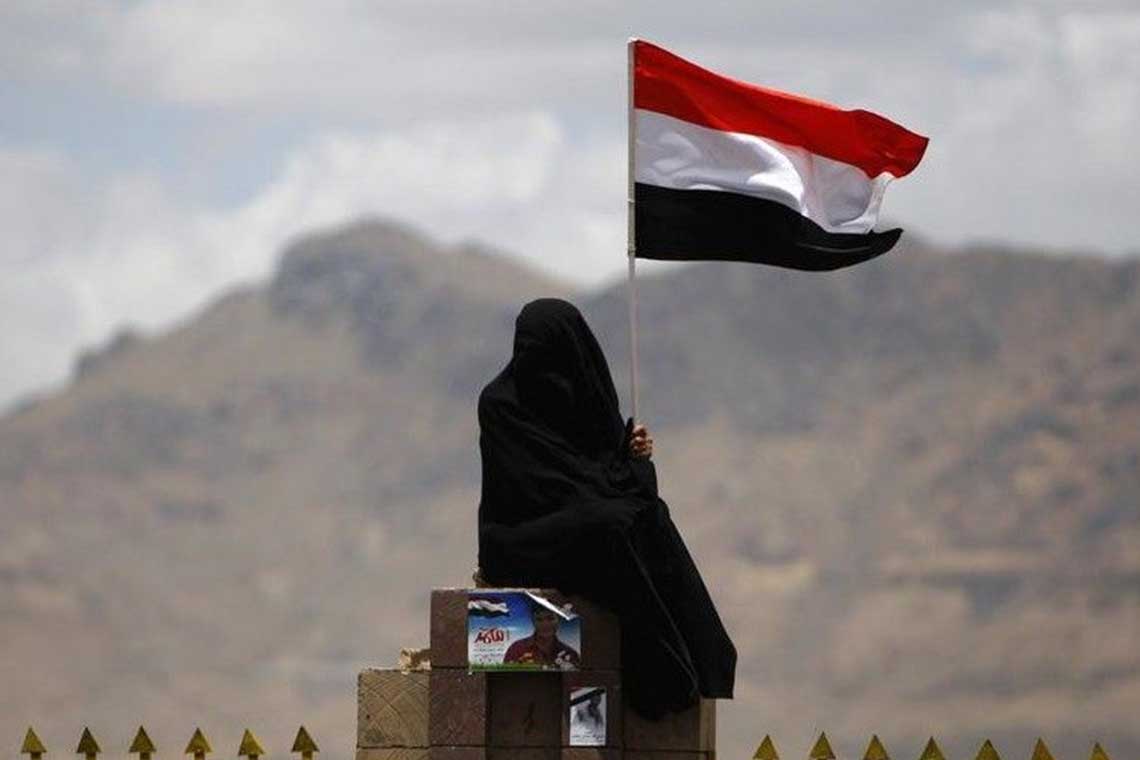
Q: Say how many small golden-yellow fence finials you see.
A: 13